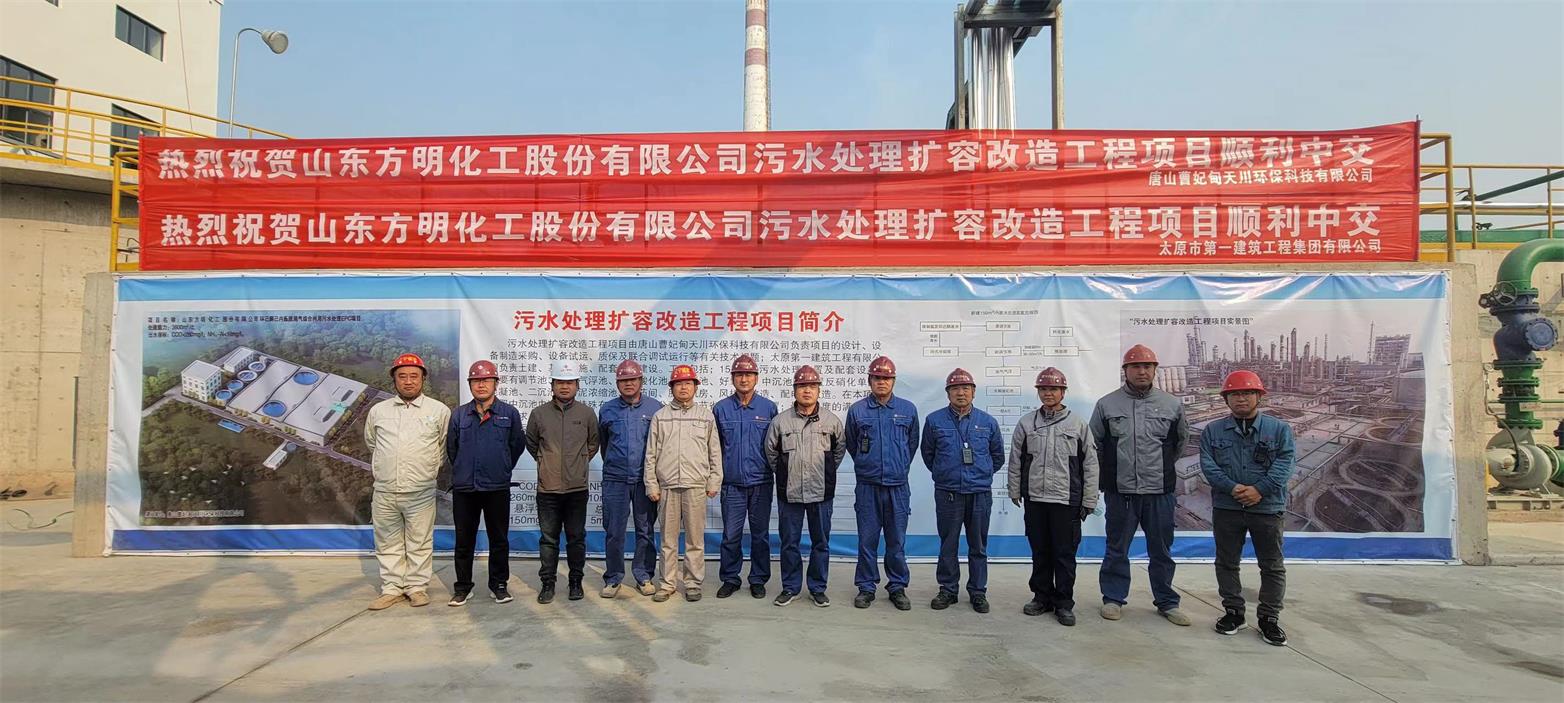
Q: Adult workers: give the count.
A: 12